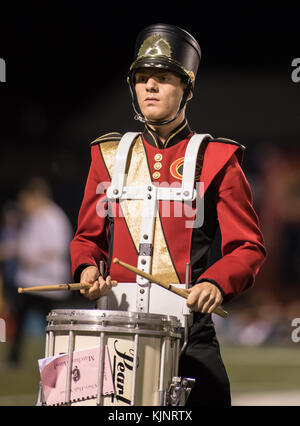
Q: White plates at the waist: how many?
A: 1